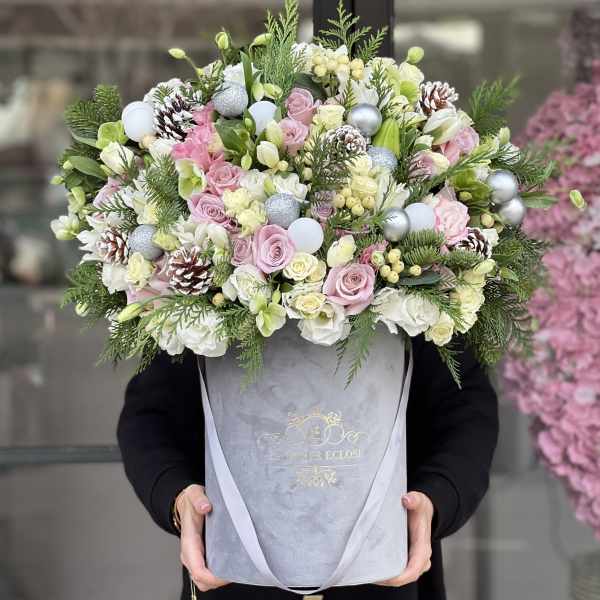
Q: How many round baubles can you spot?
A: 12